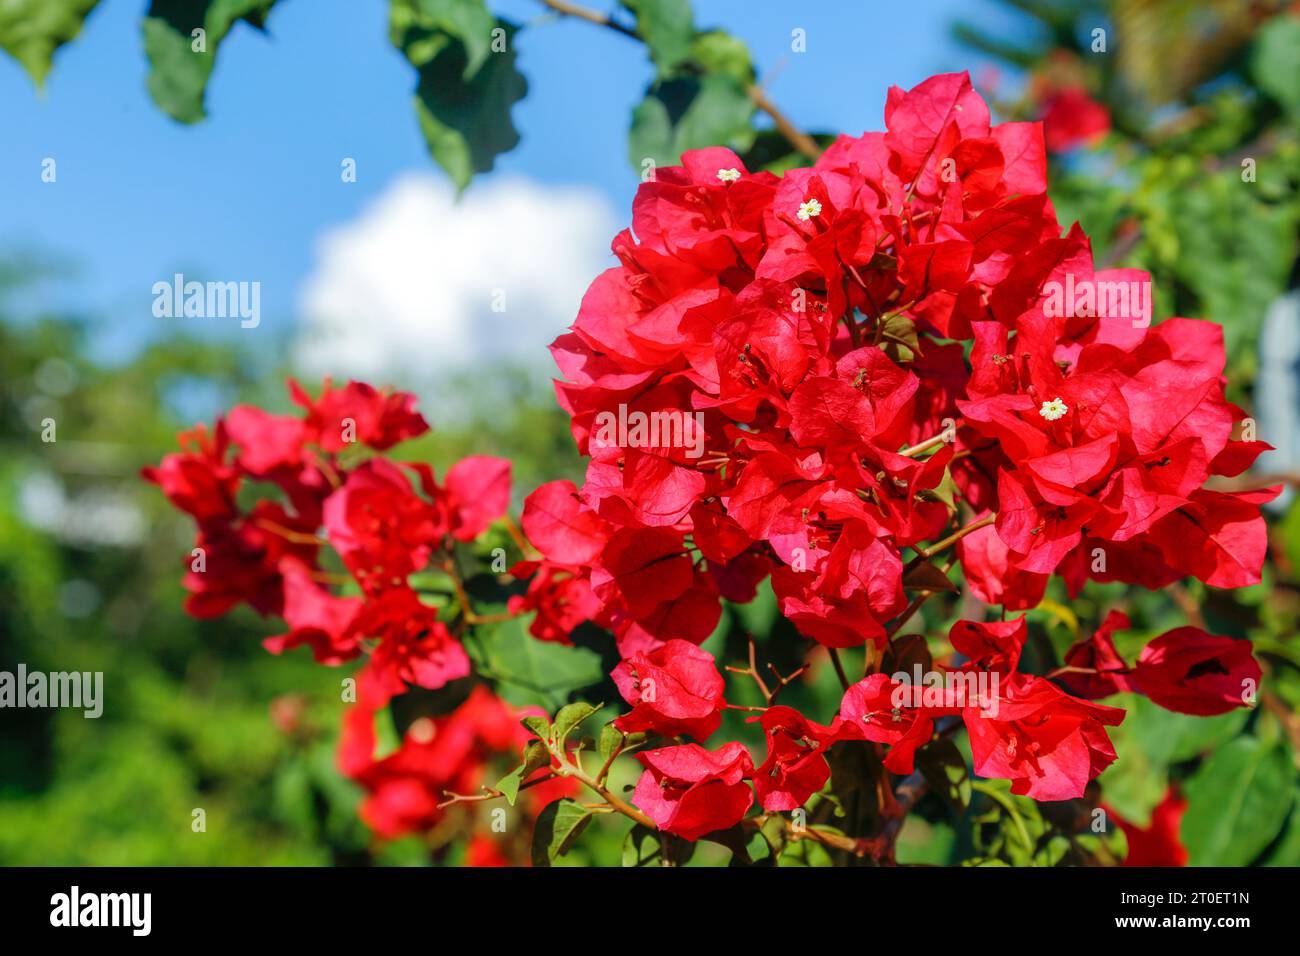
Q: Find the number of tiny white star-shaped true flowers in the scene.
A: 3